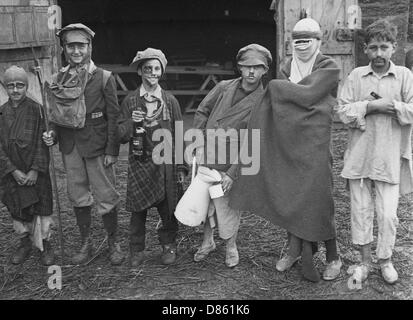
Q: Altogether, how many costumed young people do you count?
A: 6